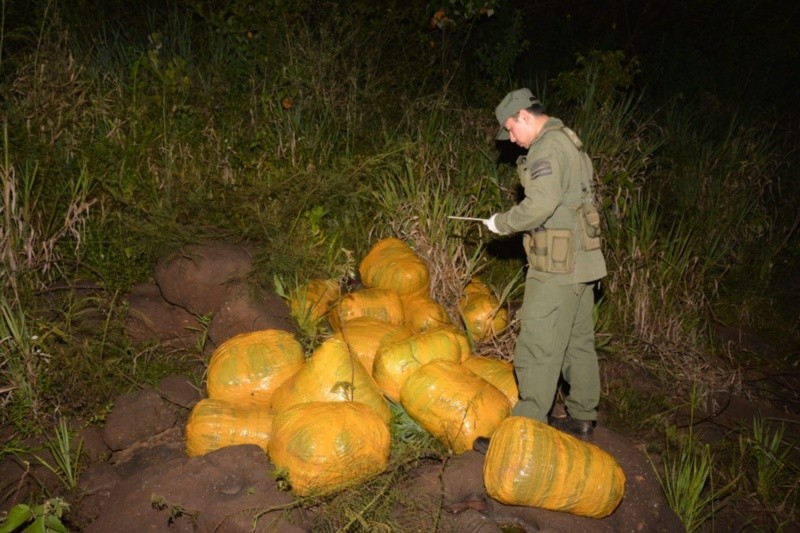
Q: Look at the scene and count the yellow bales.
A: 14